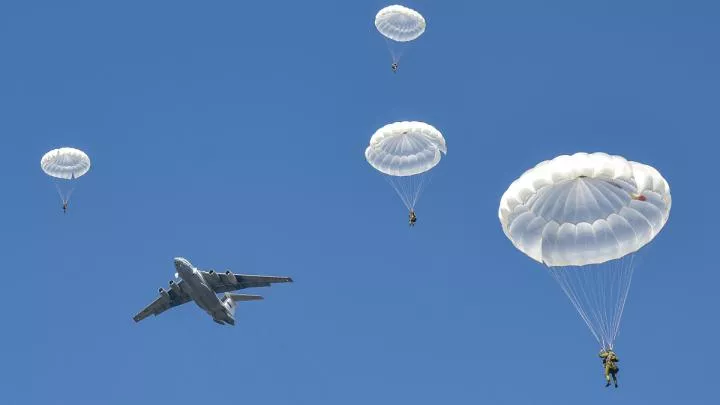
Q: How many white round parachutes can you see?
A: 4